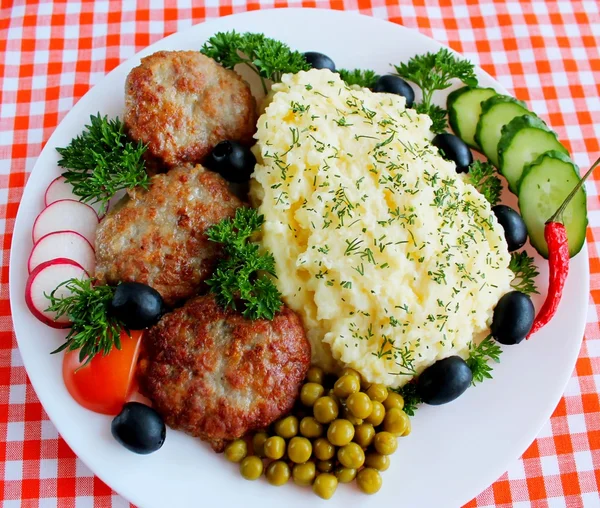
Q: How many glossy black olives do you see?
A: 9